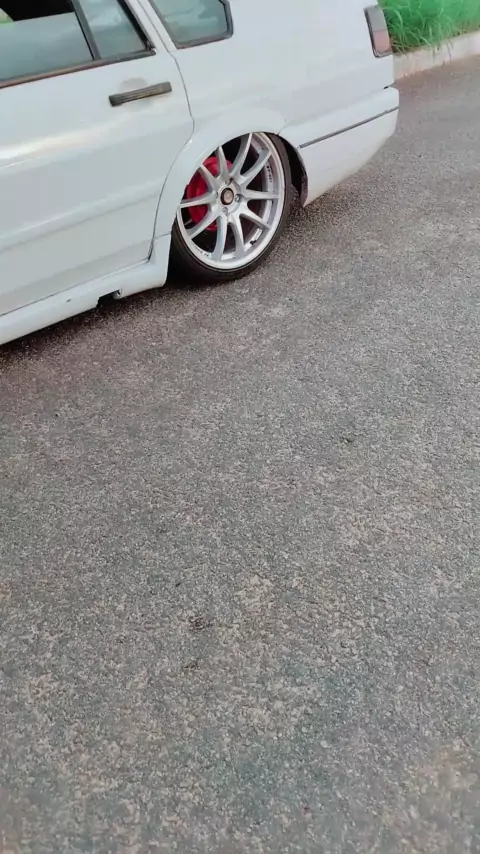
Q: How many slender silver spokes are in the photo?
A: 10